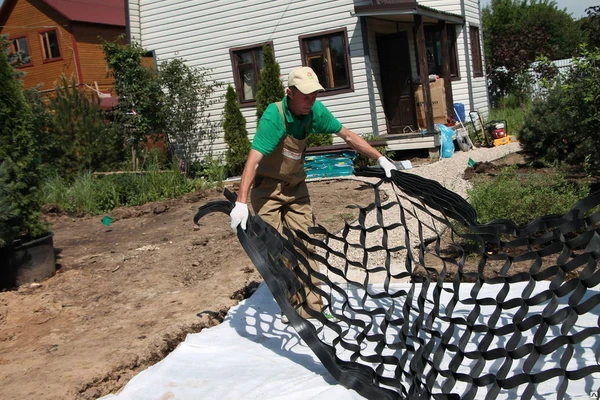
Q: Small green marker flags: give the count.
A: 2